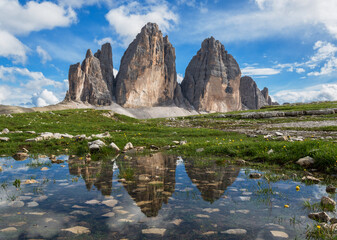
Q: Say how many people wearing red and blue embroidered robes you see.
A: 0